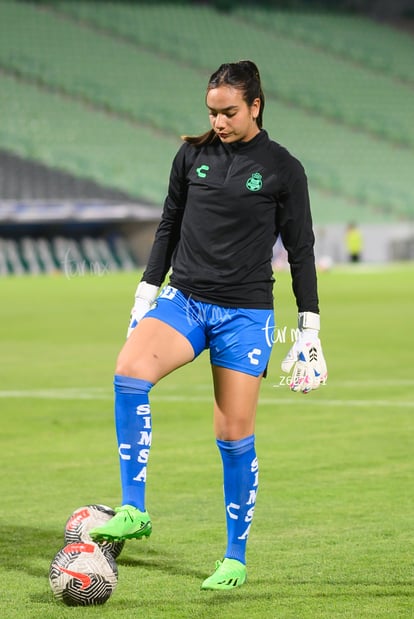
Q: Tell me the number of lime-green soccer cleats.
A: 2